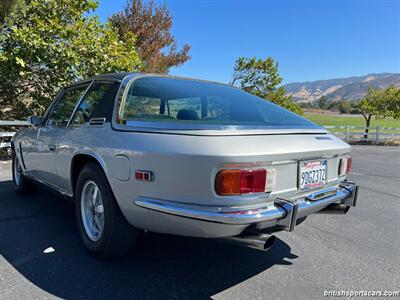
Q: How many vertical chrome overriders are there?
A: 2